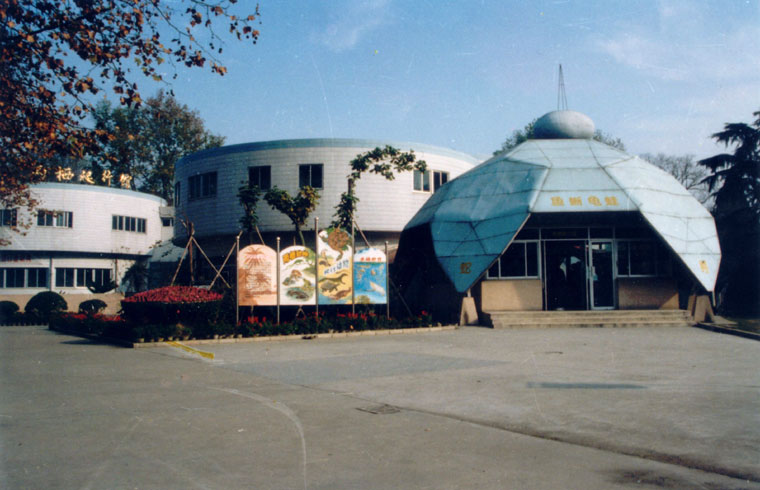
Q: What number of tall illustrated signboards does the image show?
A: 4